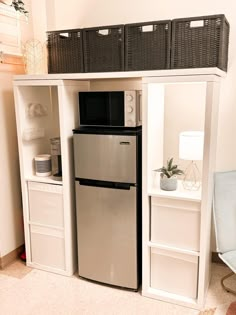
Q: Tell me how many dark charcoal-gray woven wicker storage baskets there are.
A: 4